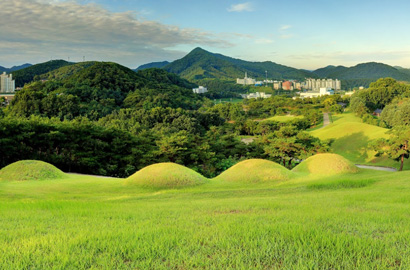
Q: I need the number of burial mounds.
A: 4